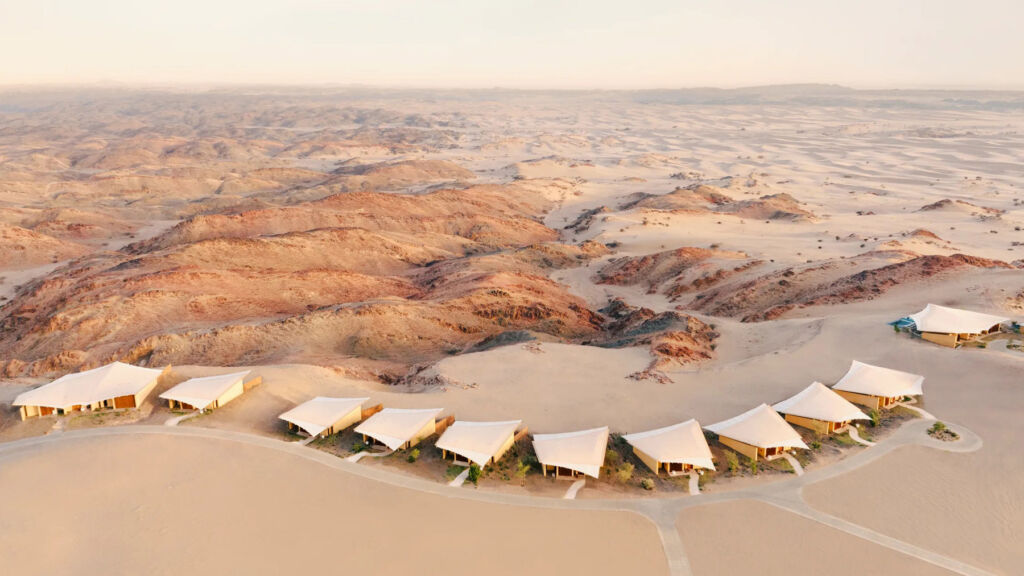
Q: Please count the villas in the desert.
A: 11